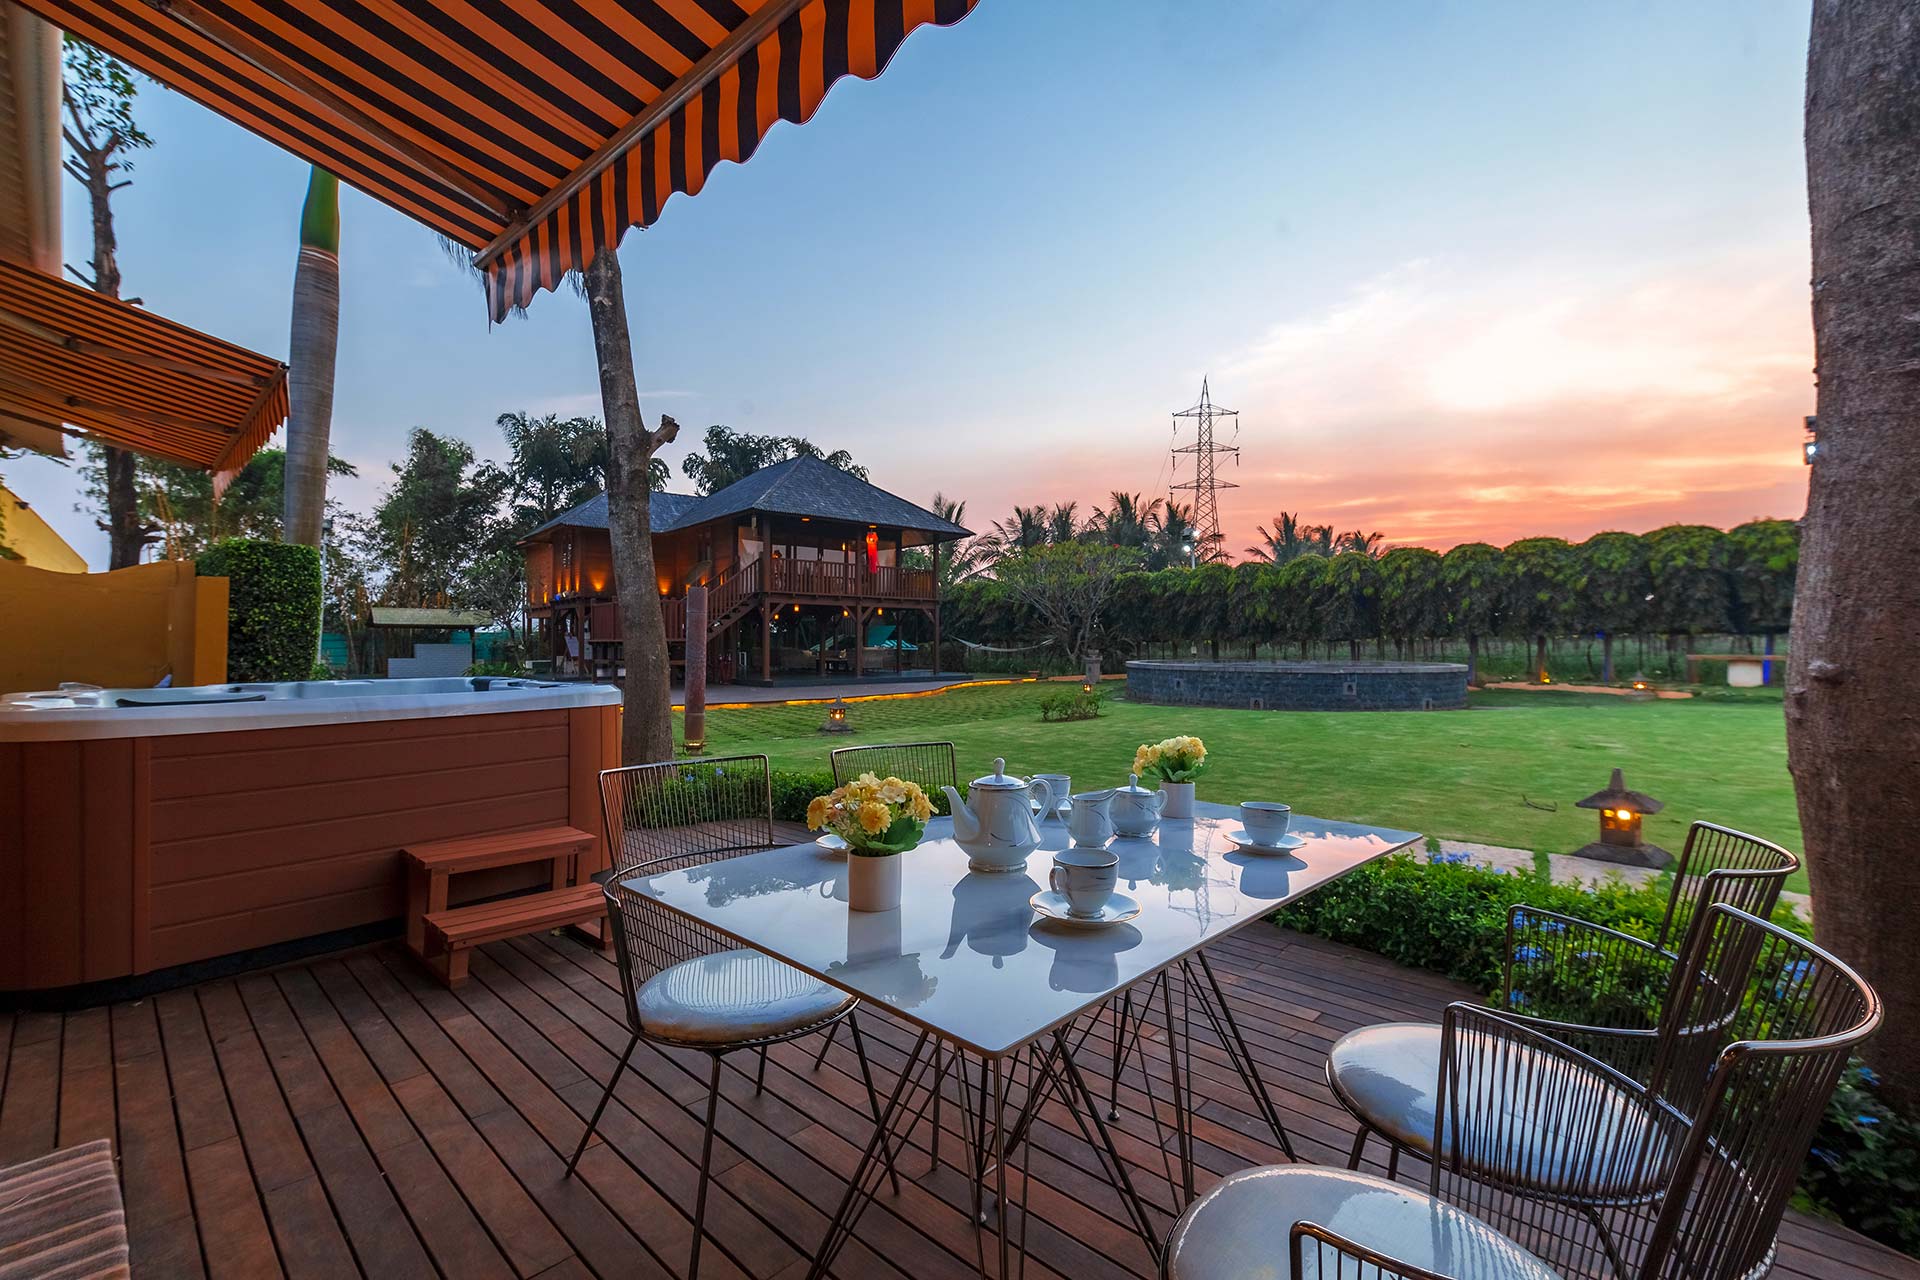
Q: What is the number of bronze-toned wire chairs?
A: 4